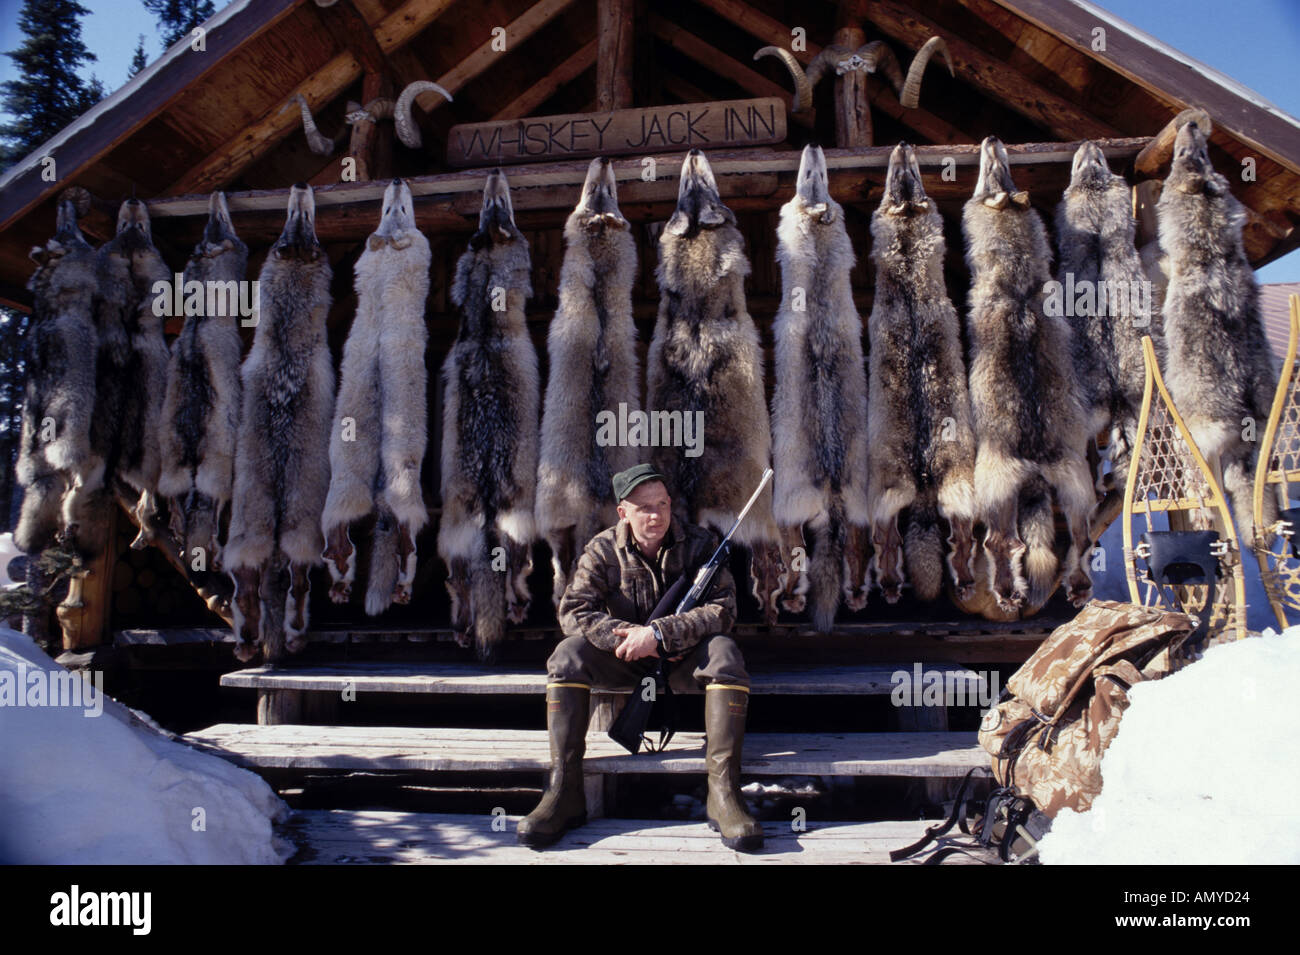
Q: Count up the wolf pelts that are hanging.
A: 13